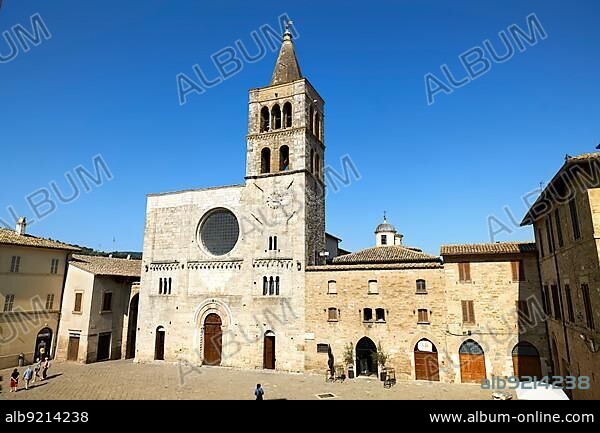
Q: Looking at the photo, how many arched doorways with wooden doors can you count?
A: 6